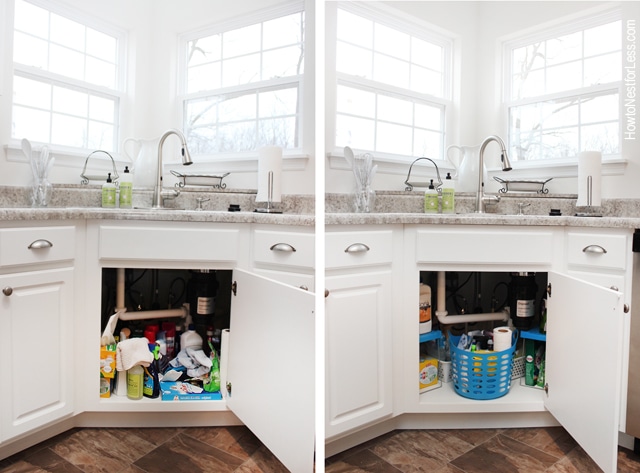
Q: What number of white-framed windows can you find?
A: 4